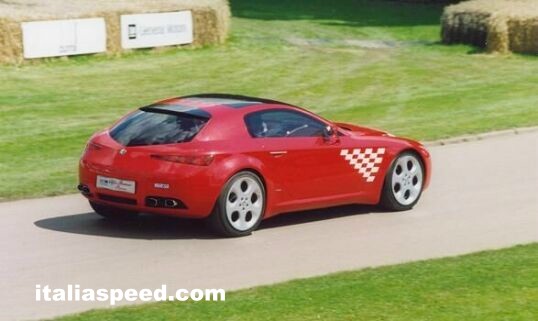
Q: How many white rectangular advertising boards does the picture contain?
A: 2